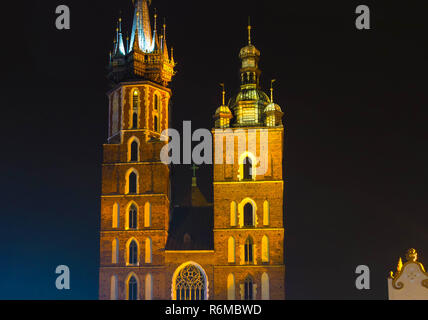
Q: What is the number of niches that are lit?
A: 12